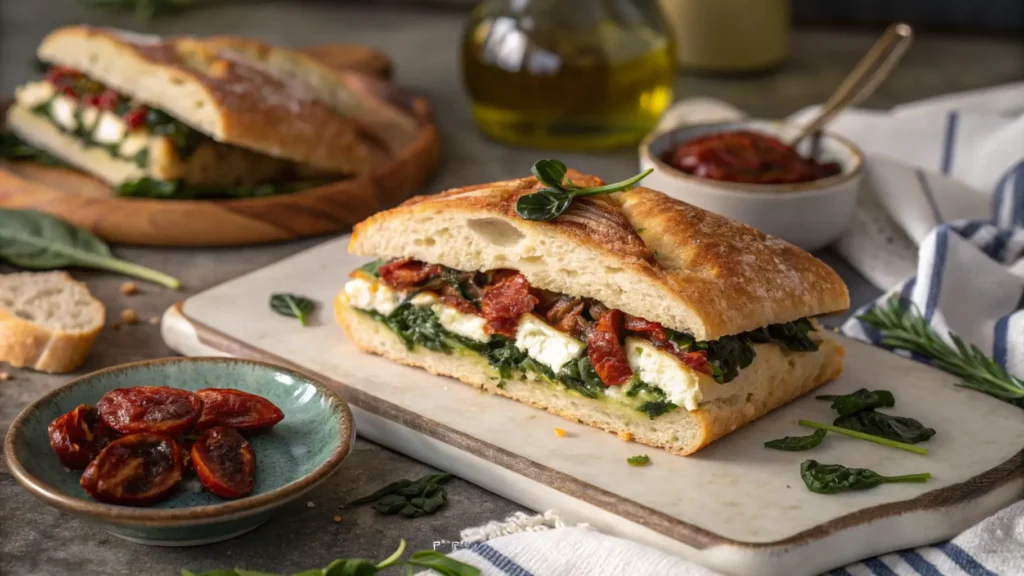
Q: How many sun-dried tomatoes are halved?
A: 5